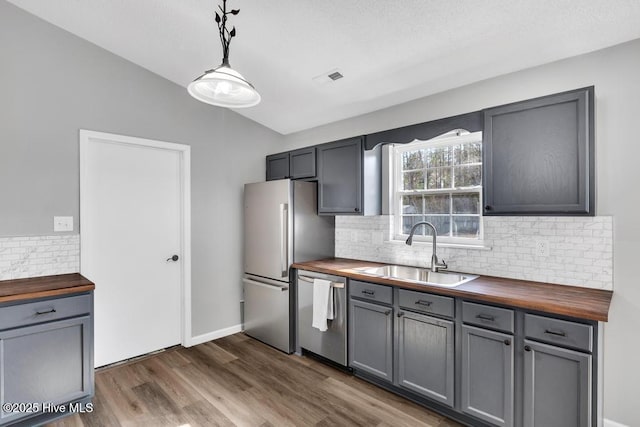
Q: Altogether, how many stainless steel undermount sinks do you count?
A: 1